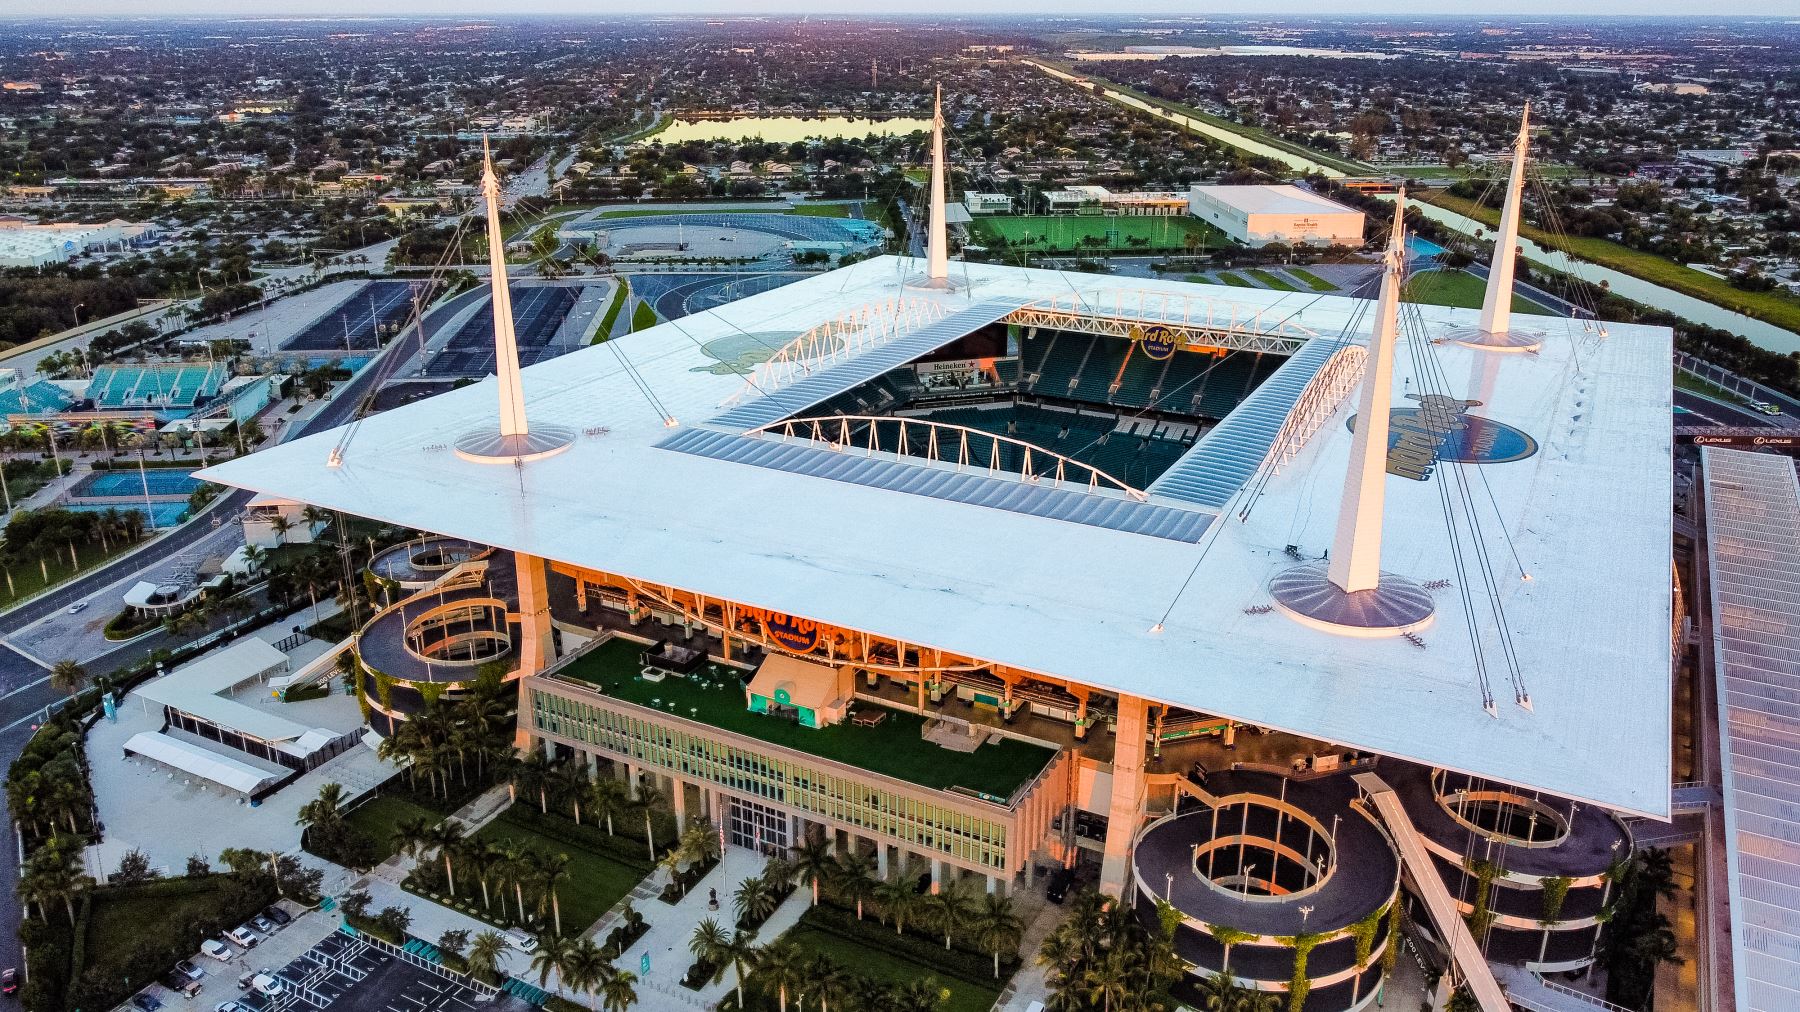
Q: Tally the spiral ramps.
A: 4